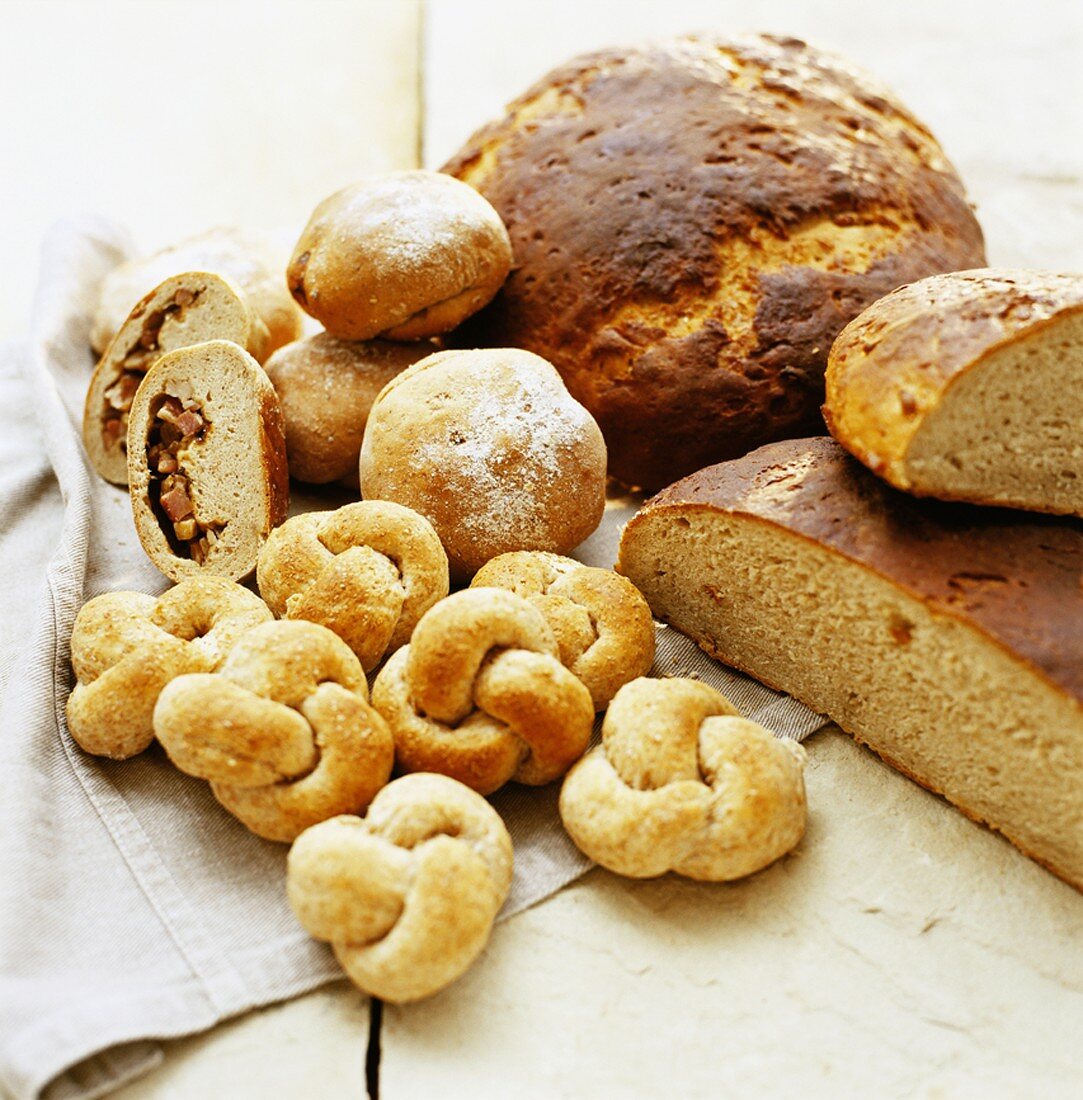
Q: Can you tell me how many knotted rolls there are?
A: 7